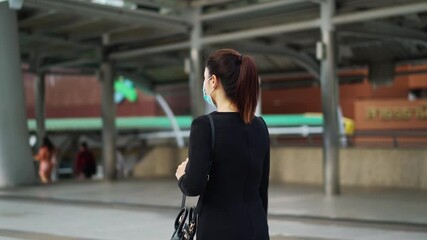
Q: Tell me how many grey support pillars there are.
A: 5